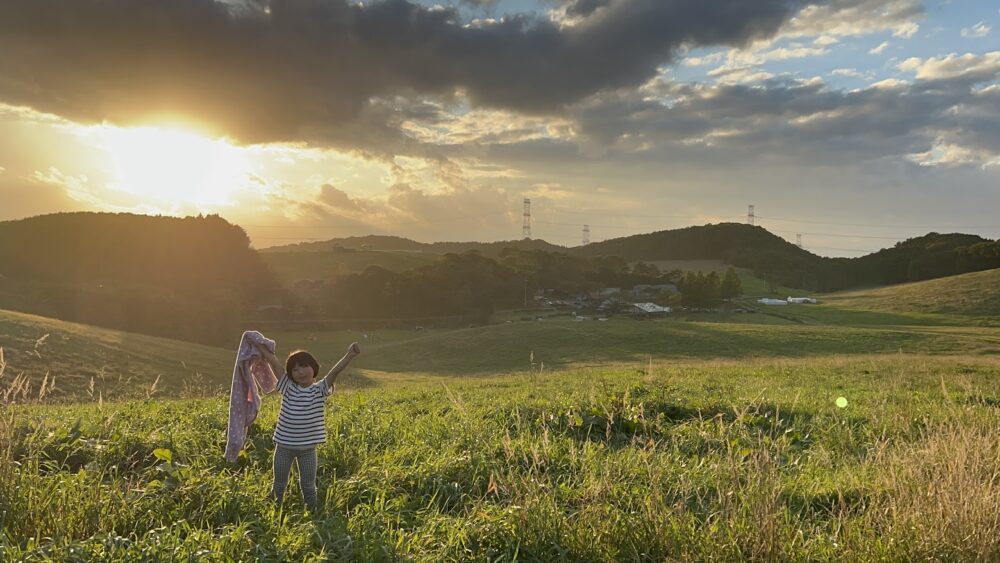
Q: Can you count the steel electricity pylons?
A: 4